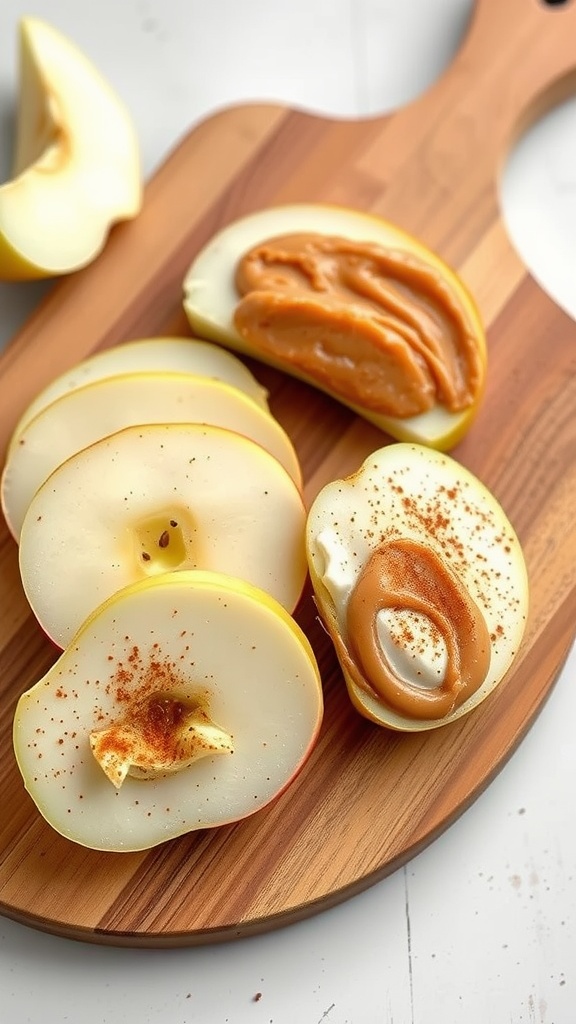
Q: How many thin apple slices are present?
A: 4